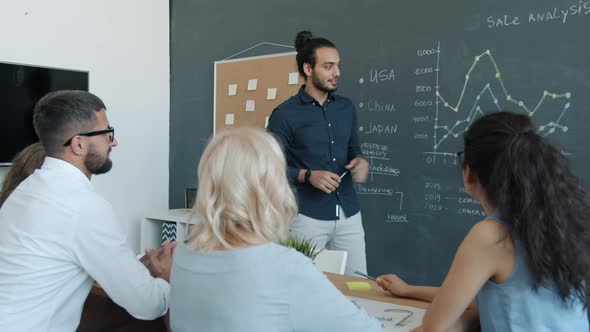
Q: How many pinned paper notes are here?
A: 7